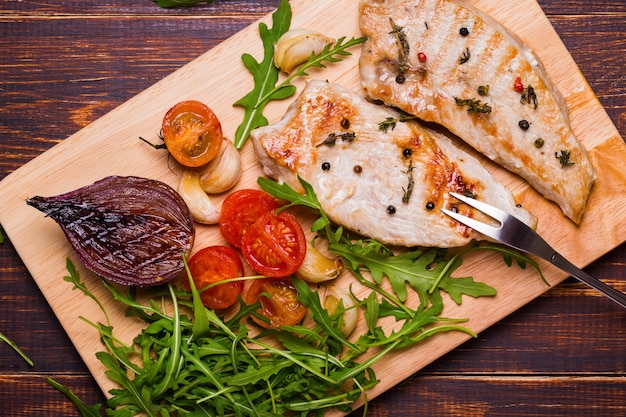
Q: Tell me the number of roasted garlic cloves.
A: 5